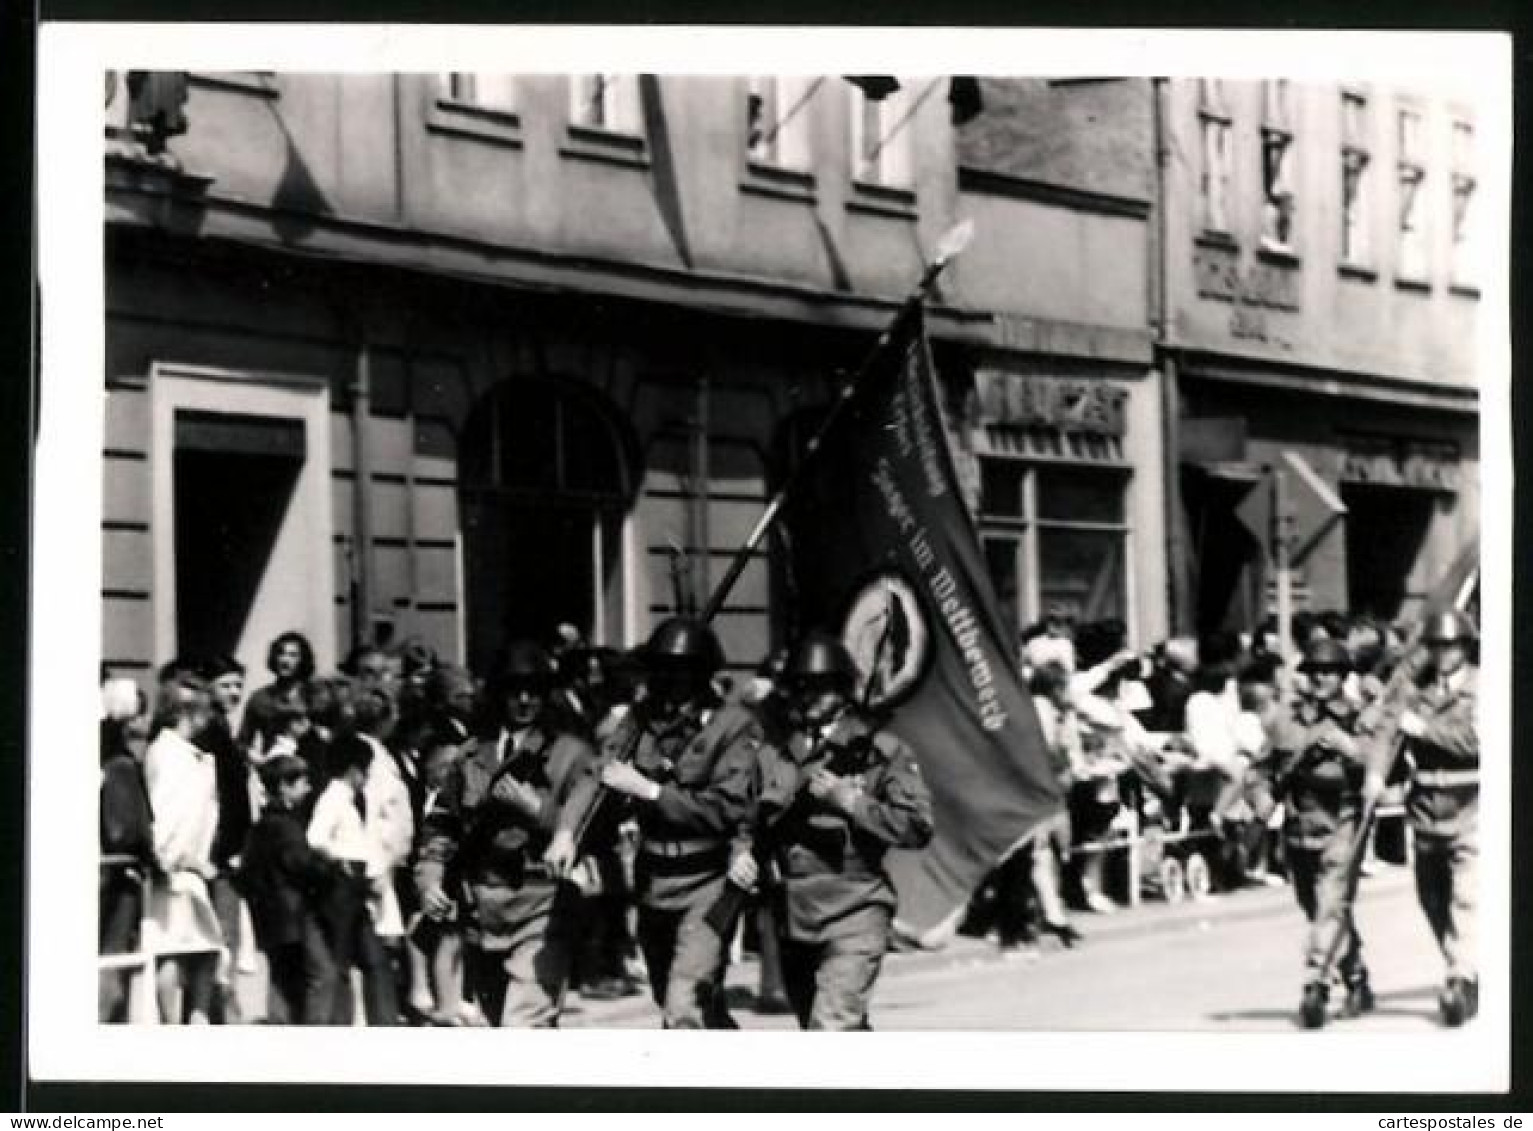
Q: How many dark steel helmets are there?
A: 5